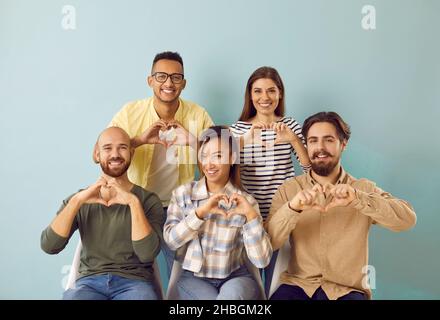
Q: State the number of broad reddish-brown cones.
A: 0